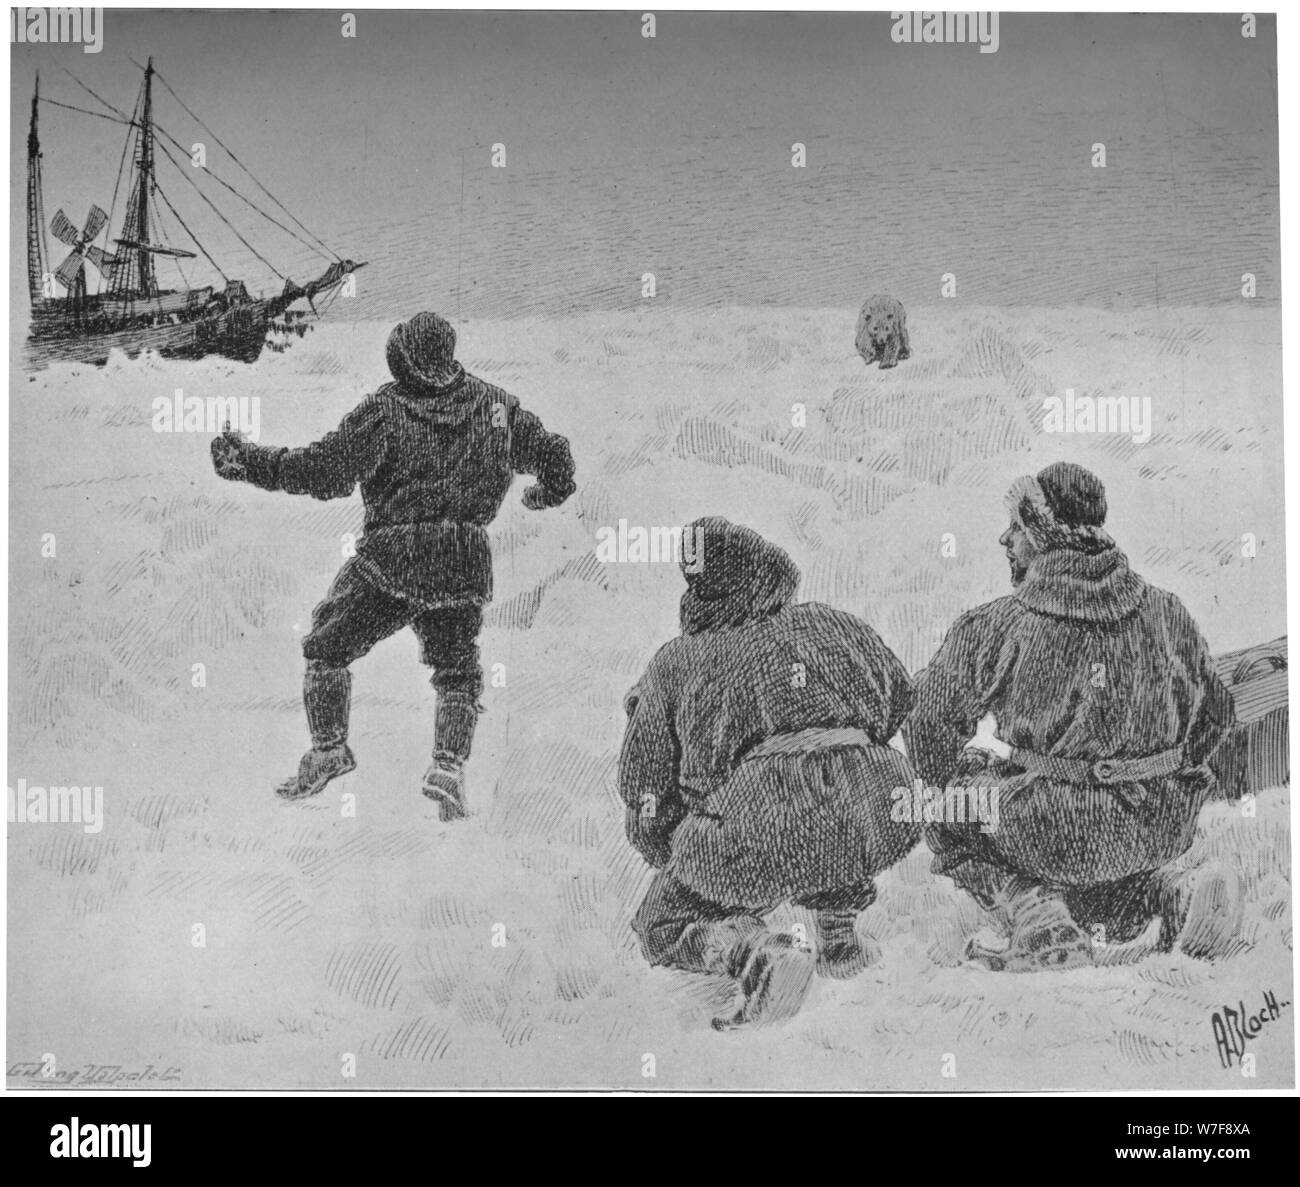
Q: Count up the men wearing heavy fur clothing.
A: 3